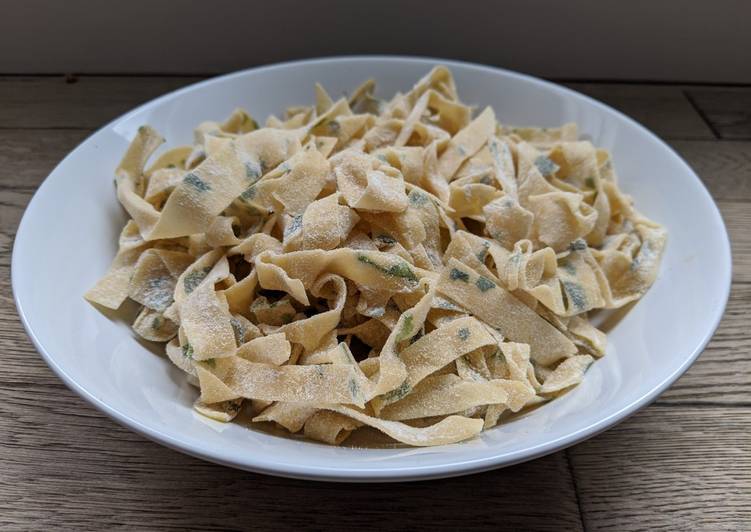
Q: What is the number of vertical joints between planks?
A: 2